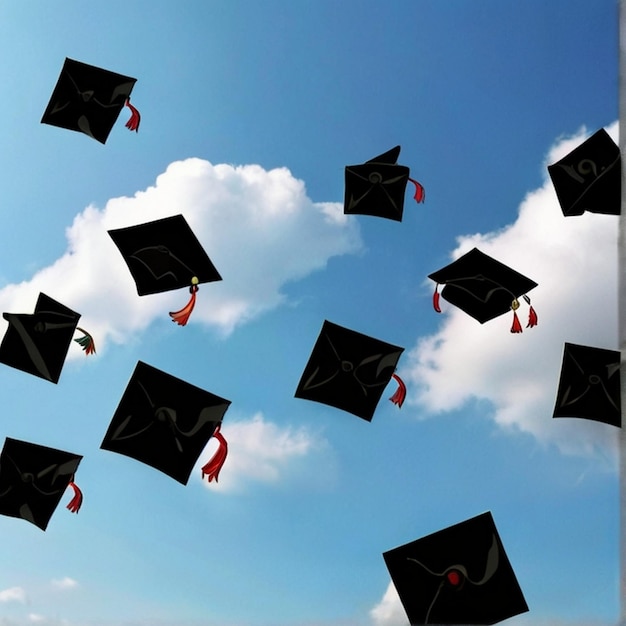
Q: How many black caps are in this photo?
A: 11